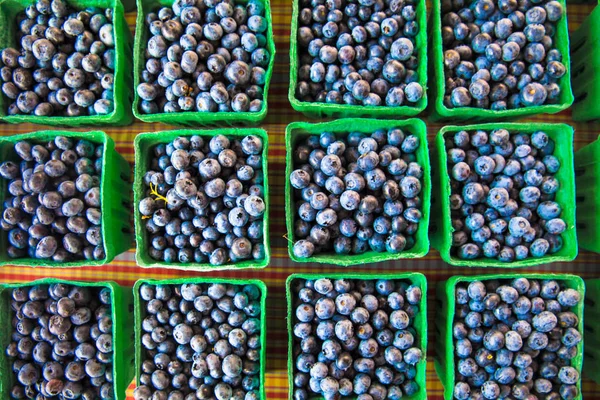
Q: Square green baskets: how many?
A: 12